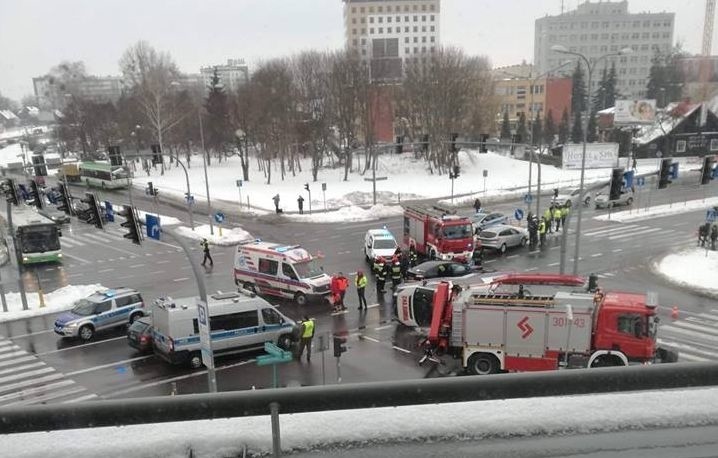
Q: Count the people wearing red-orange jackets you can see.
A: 2